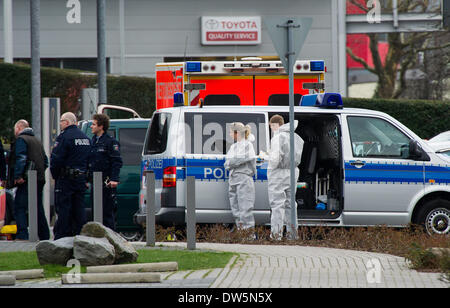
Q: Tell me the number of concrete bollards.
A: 4